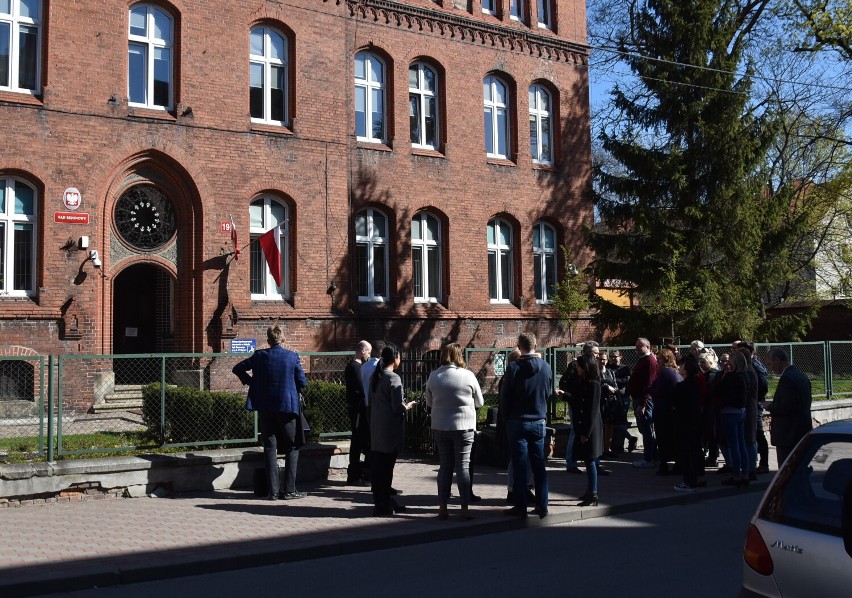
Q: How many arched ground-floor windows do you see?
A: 6